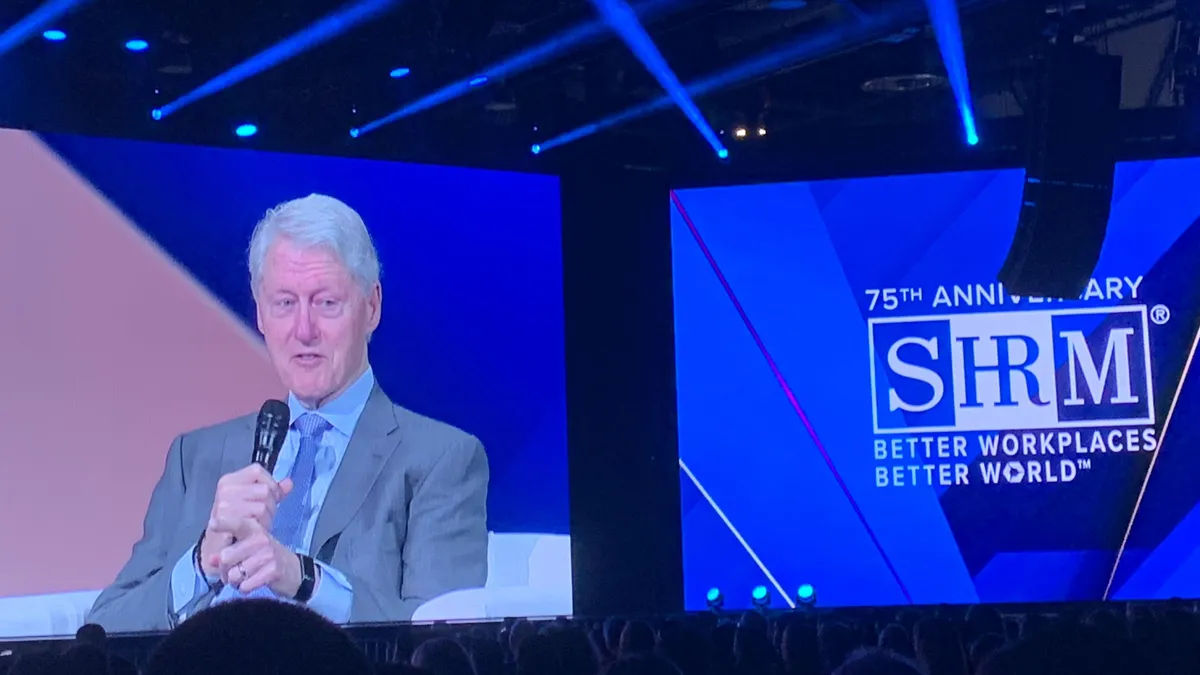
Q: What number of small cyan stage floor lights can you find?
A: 3